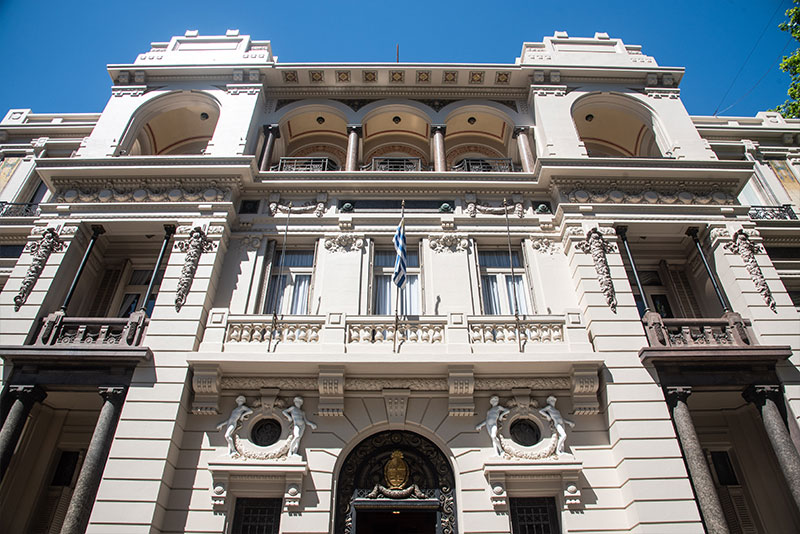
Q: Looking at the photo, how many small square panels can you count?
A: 9